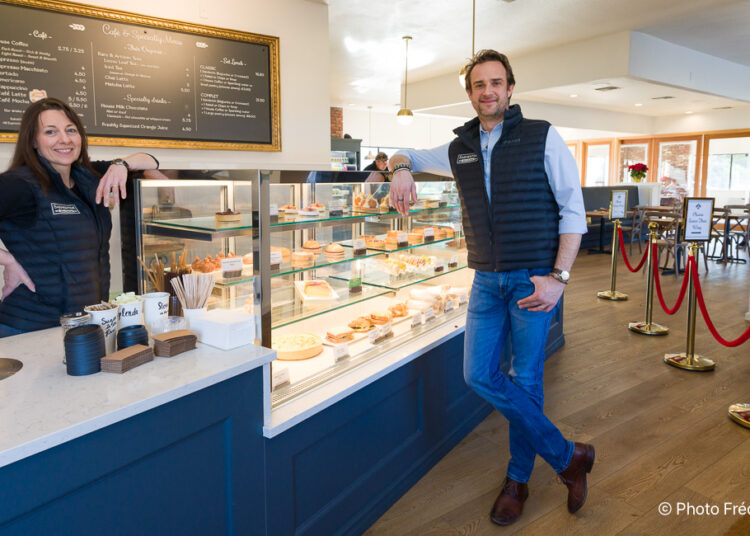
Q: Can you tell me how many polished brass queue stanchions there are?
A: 4